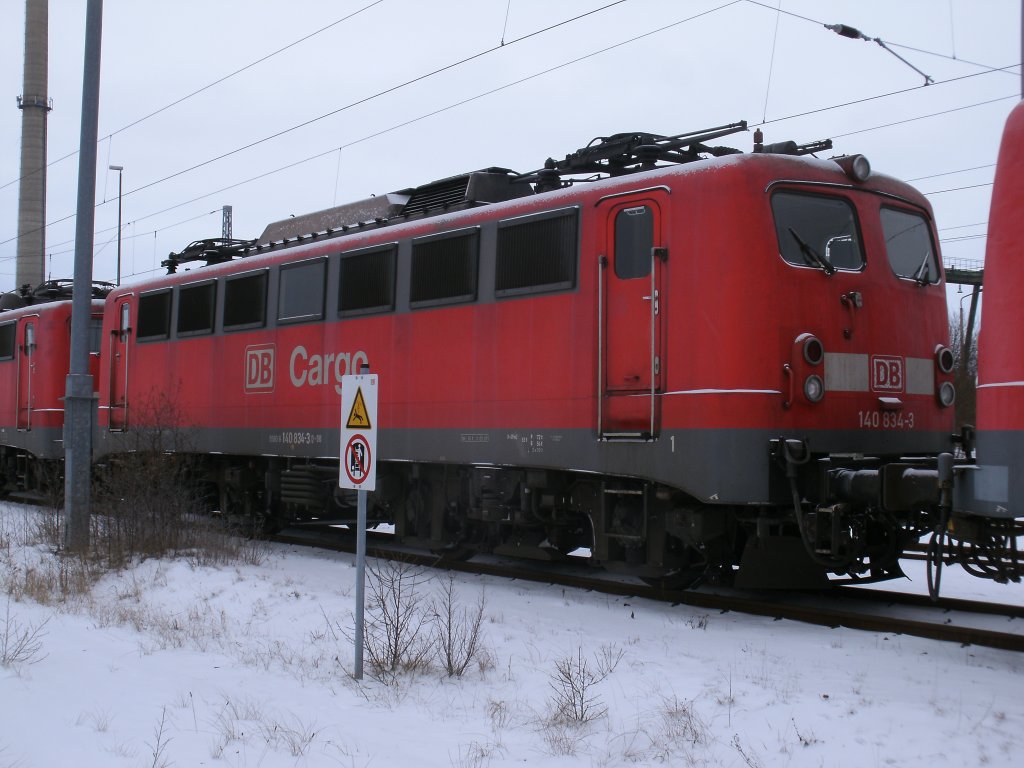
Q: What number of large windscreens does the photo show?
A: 2